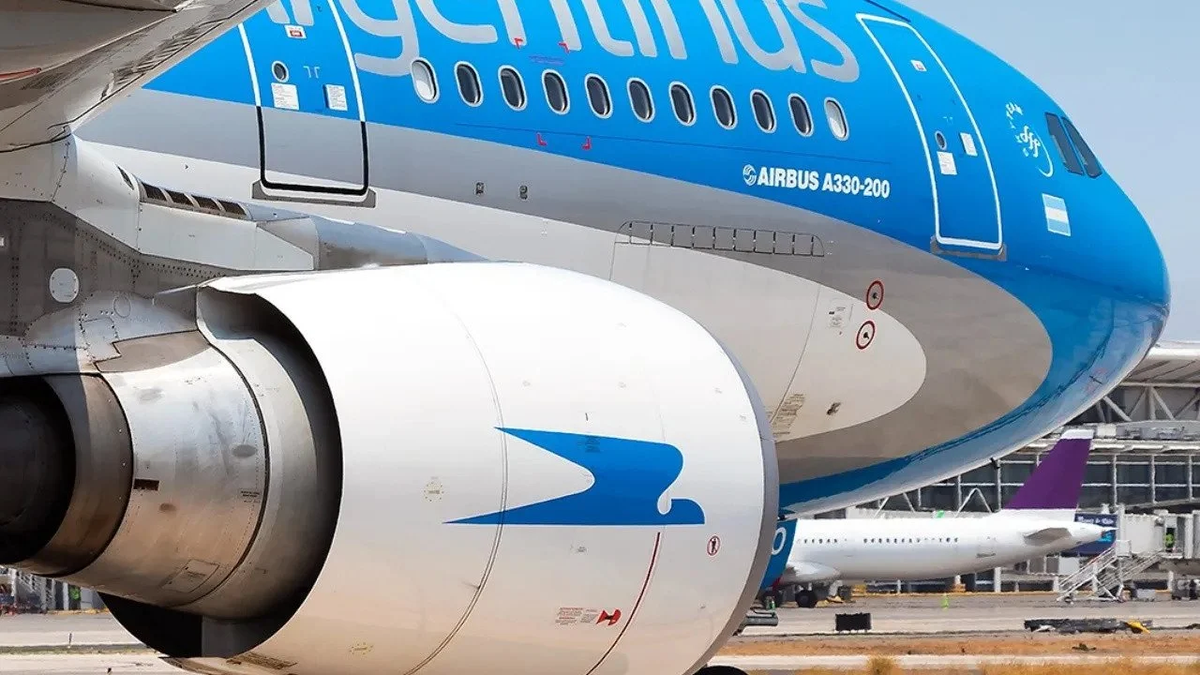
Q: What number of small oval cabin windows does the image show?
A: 11